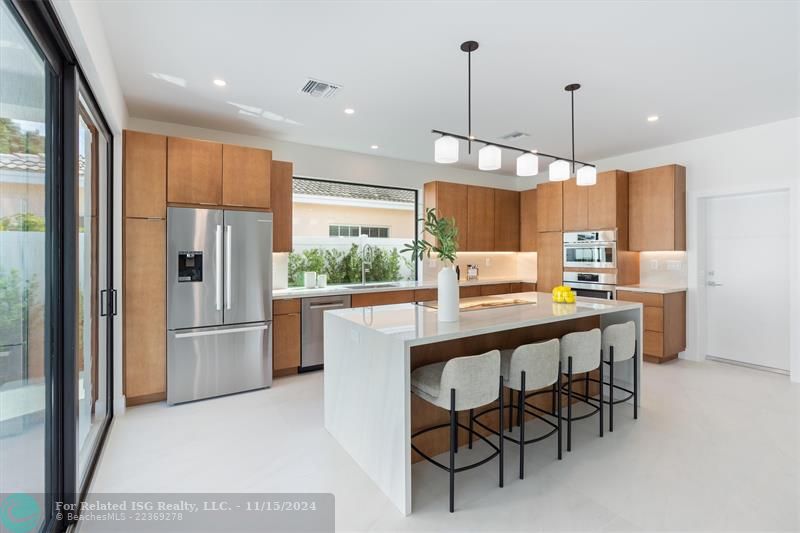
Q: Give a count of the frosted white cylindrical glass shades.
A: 5